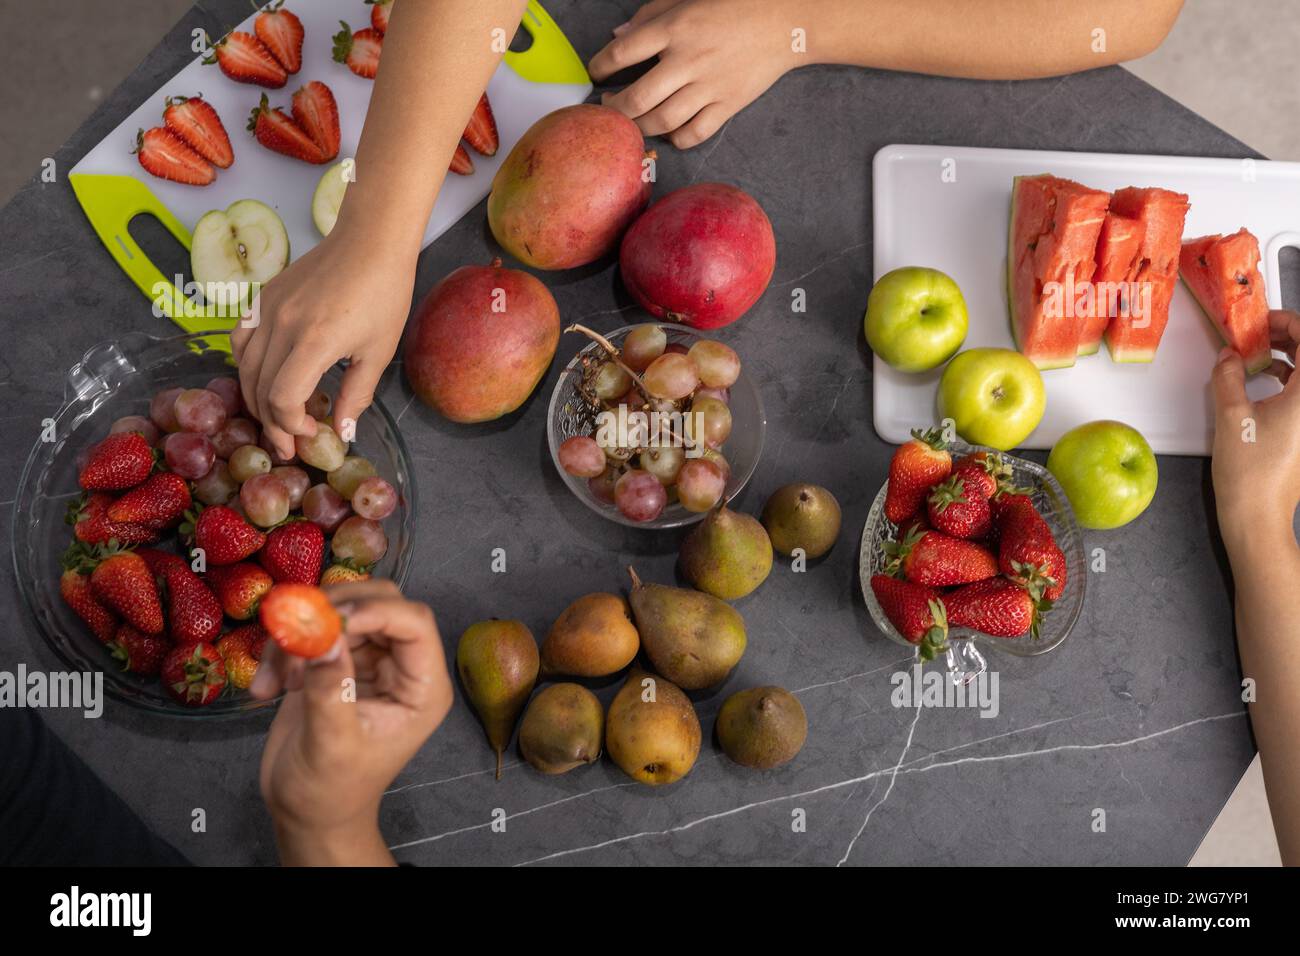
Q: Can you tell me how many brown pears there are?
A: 8